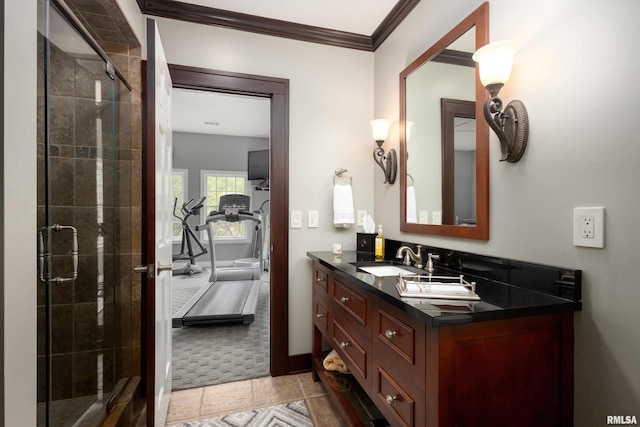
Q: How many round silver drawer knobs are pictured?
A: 6